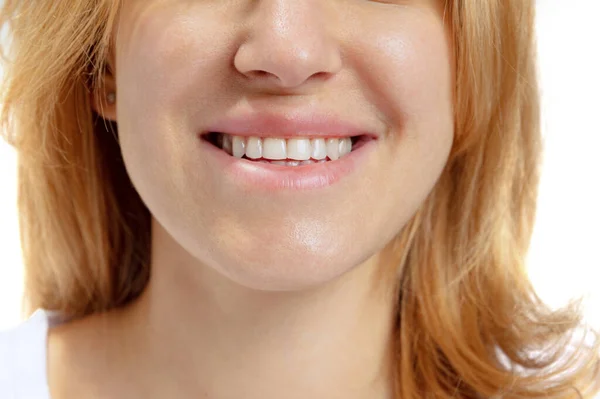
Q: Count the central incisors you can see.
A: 2